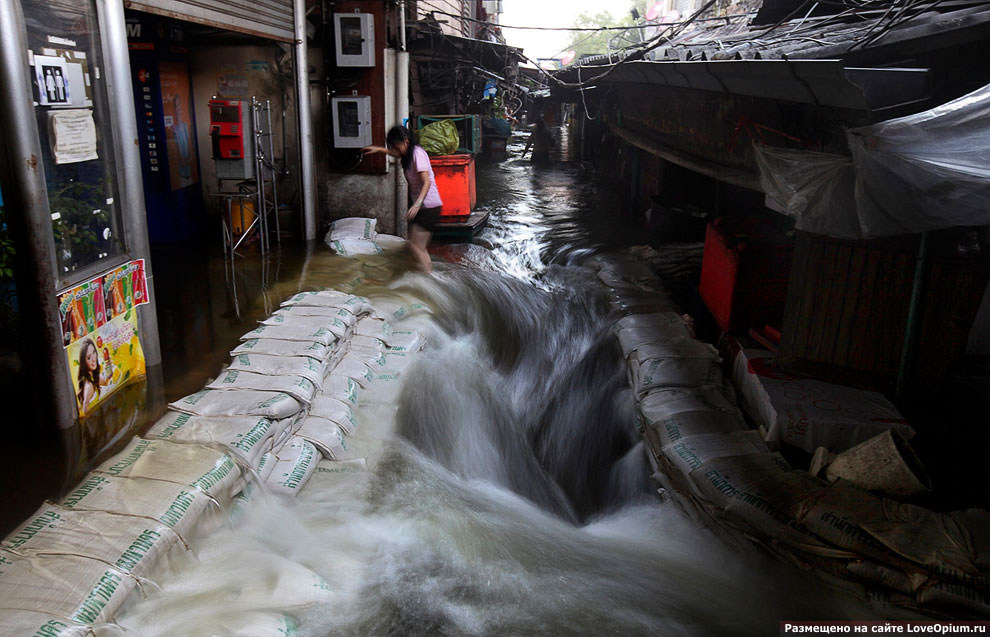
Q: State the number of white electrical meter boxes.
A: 2